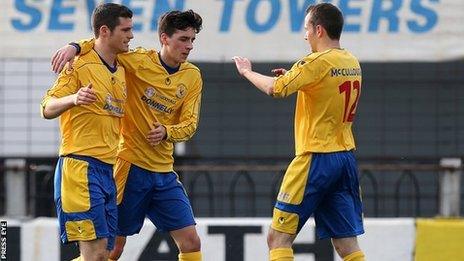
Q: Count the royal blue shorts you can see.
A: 3